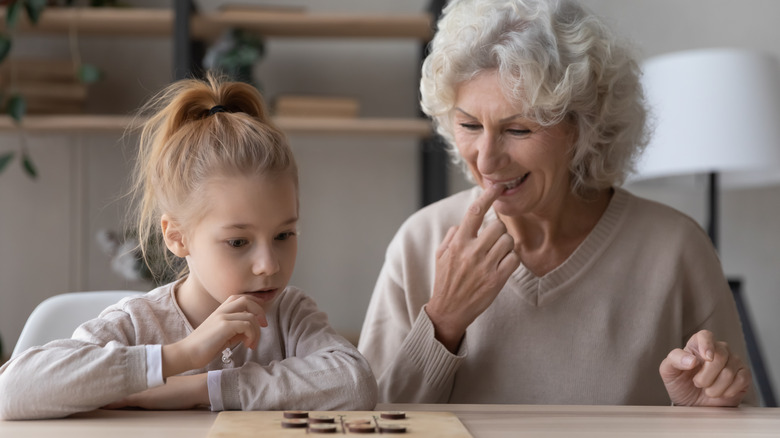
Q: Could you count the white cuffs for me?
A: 2